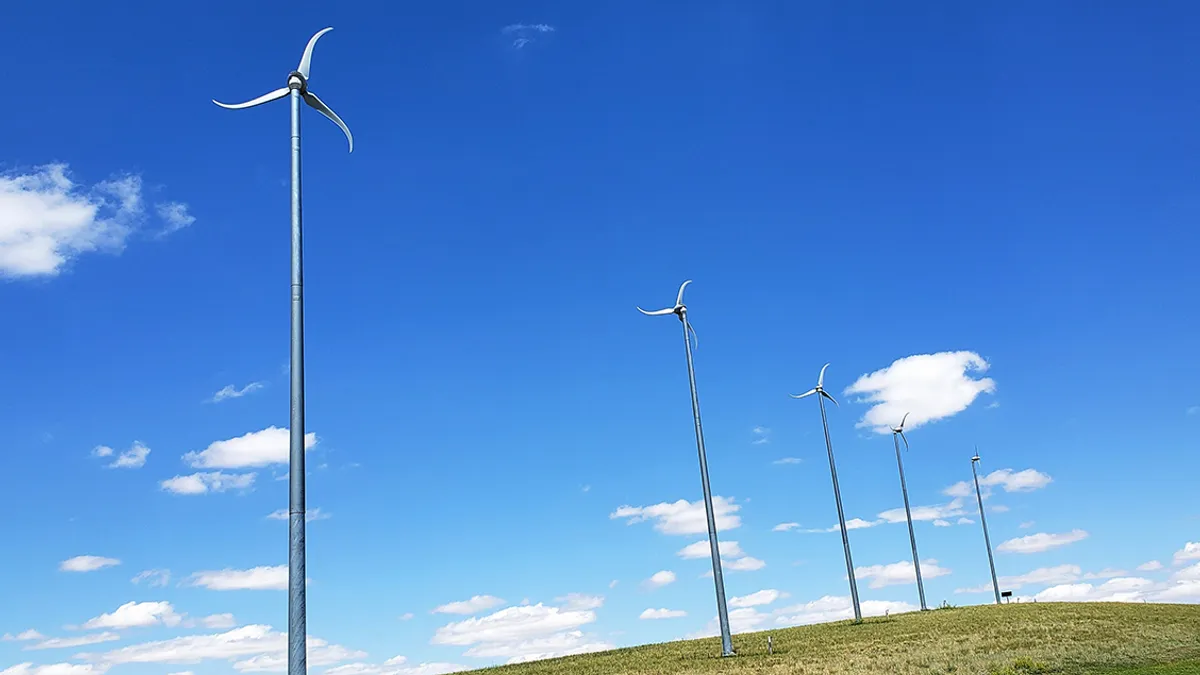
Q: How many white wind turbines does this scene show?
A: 5